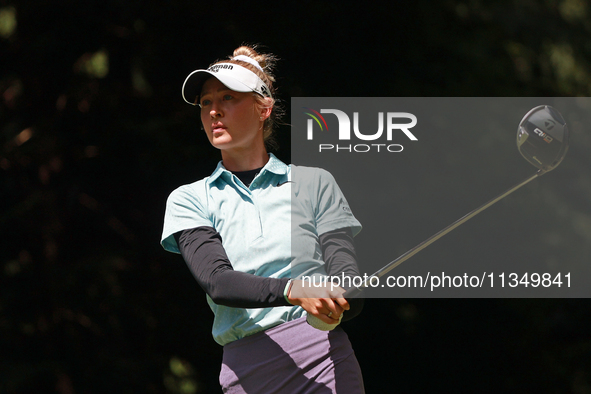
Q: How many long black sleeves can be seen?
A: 2